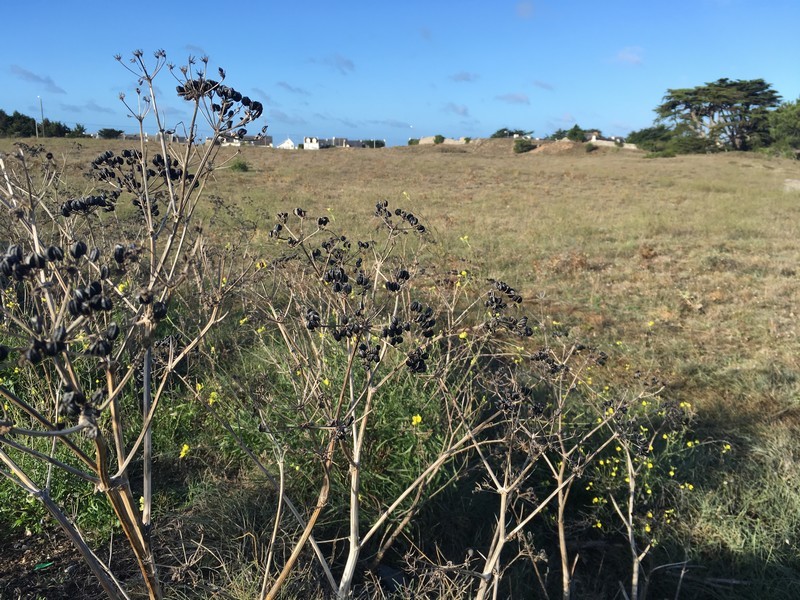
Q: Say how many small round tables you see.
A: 0